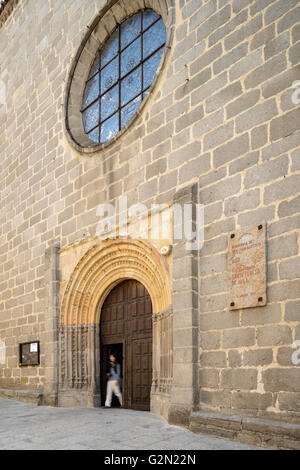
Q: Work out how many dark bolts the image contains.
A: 4